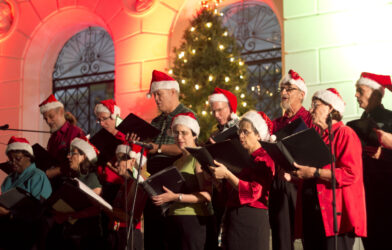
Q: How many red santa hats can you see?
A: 12